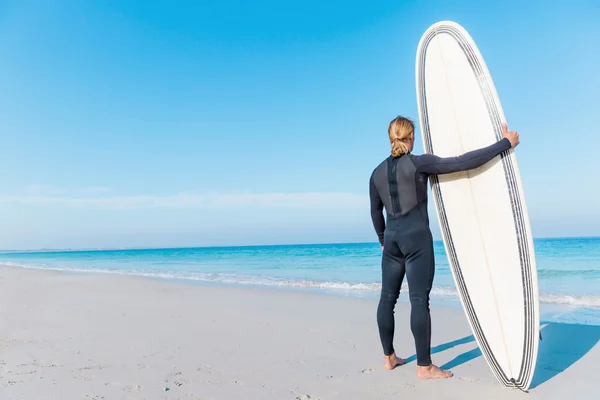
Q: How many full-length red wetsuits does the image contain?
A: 0